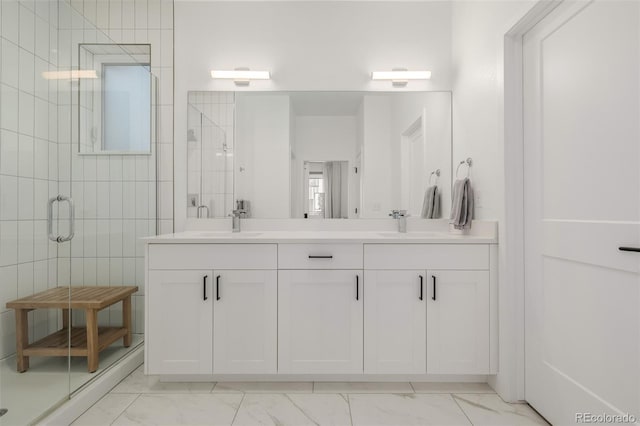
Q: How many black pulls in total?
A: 6